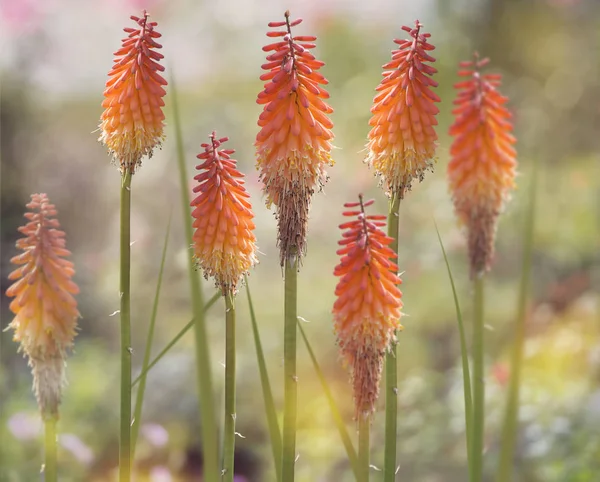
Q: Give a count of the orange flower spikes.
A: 7